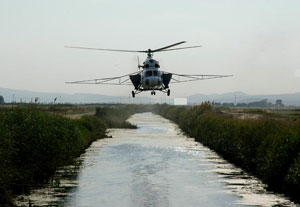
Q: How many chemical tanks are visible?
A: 2